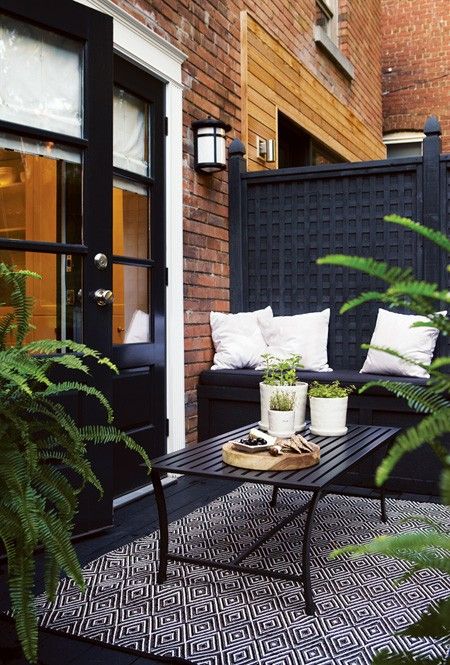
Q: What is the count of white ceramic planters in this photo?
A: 3